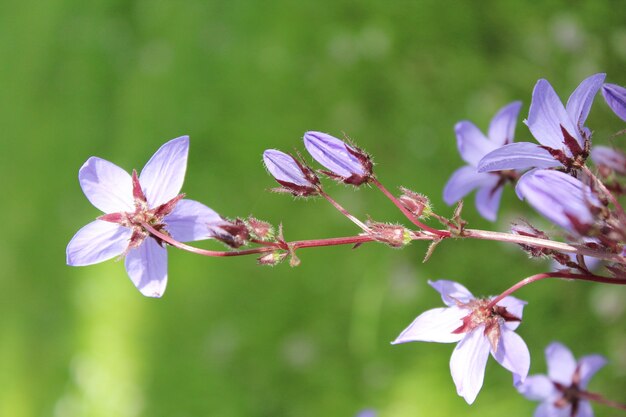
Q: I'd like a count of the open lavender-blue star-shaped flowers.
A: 5